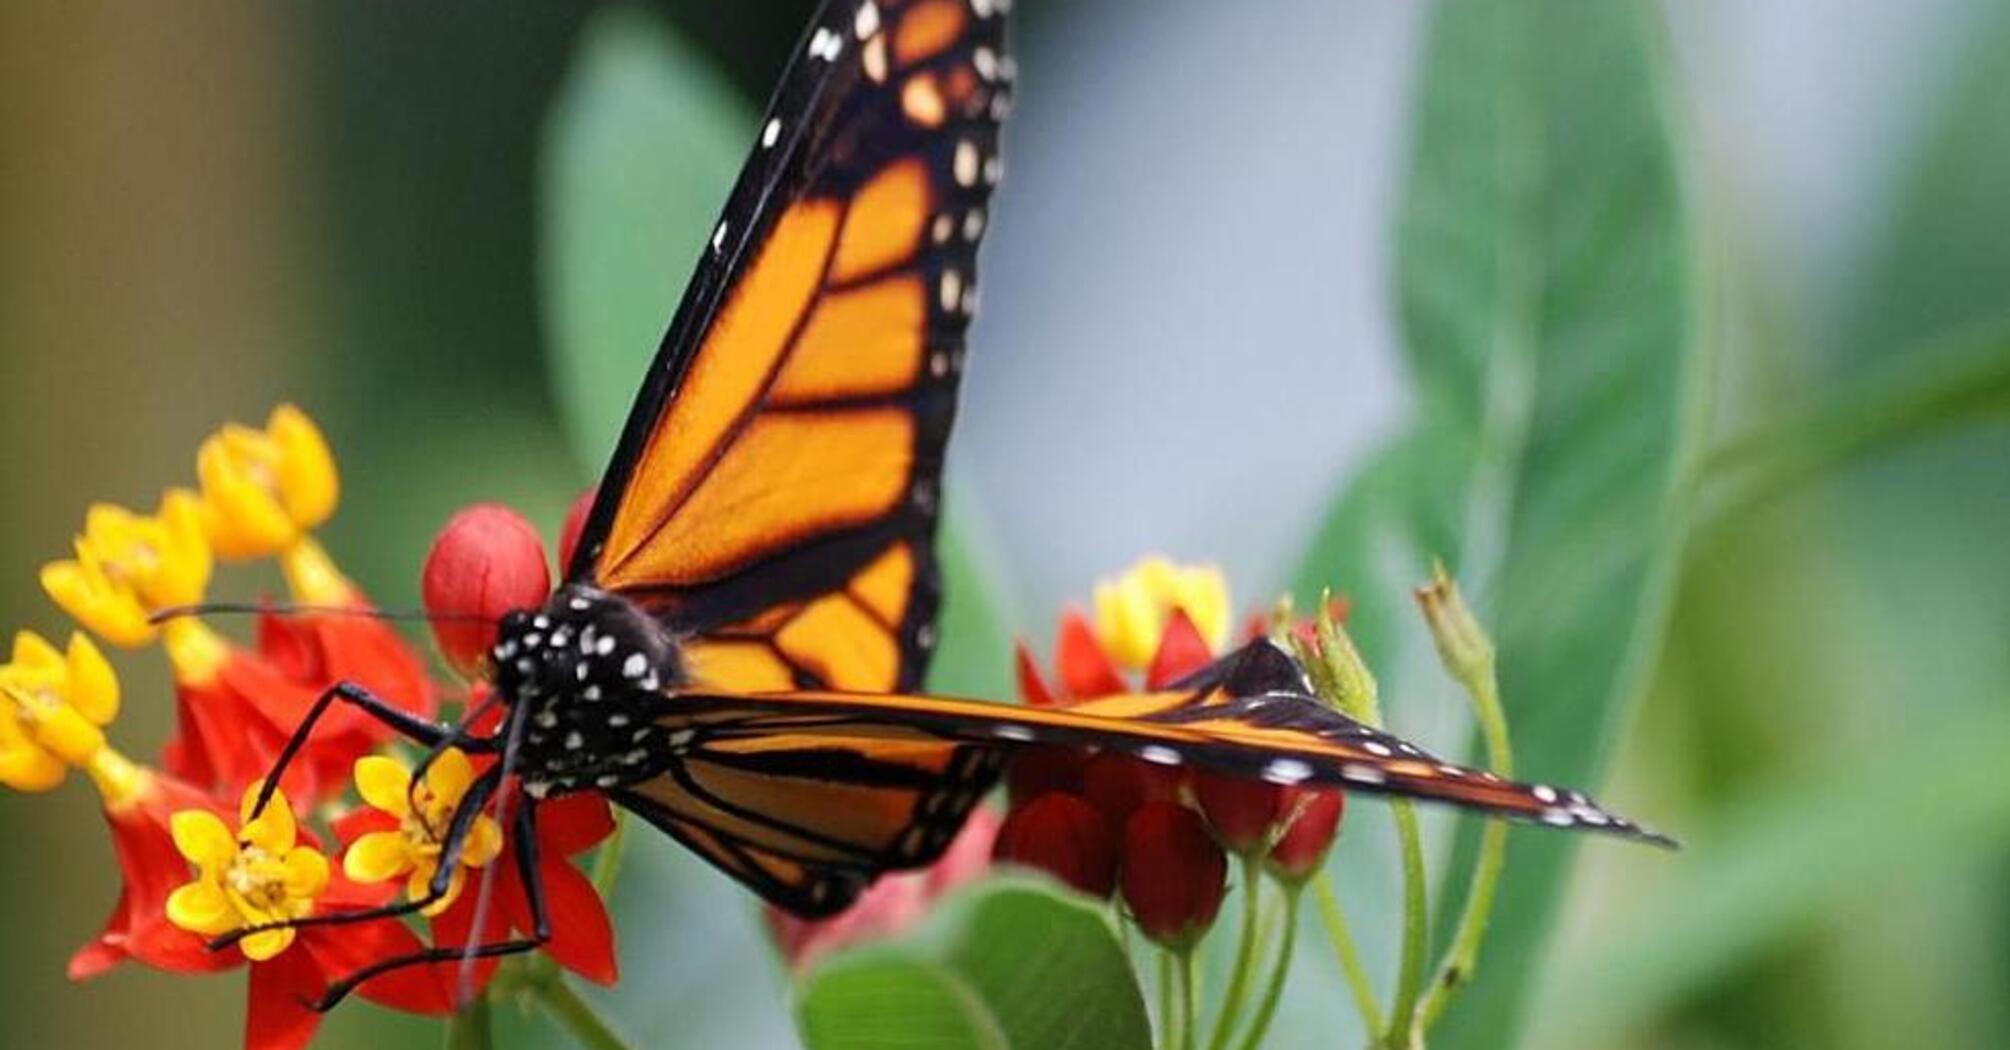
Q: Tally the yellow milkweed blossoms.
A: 6